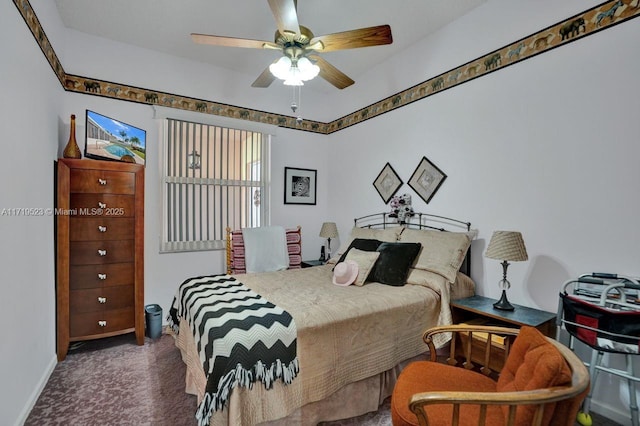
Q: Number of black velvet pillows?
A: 2